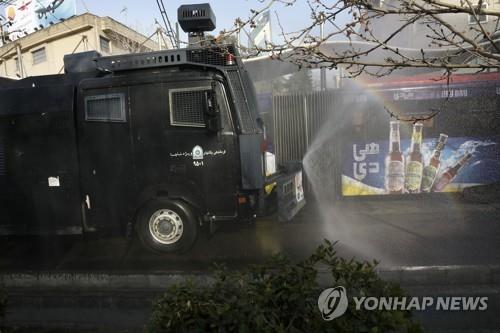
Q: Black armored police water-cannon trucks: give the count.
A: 1